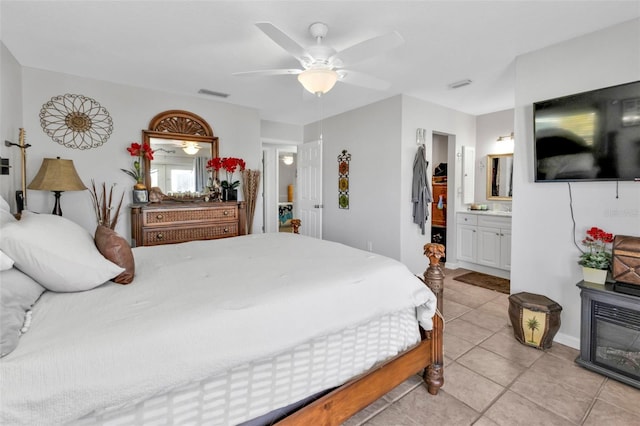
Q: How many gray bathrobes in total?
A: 1